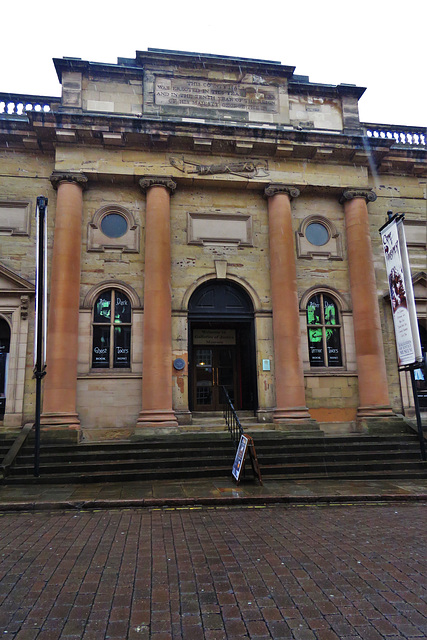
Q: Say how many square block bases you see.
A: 4